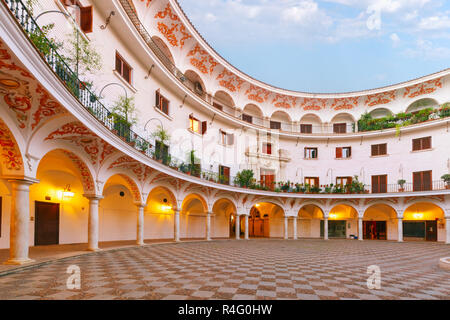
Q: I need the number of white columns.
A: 13